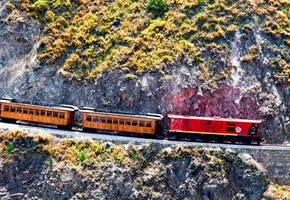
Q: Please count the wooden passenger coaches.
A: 2